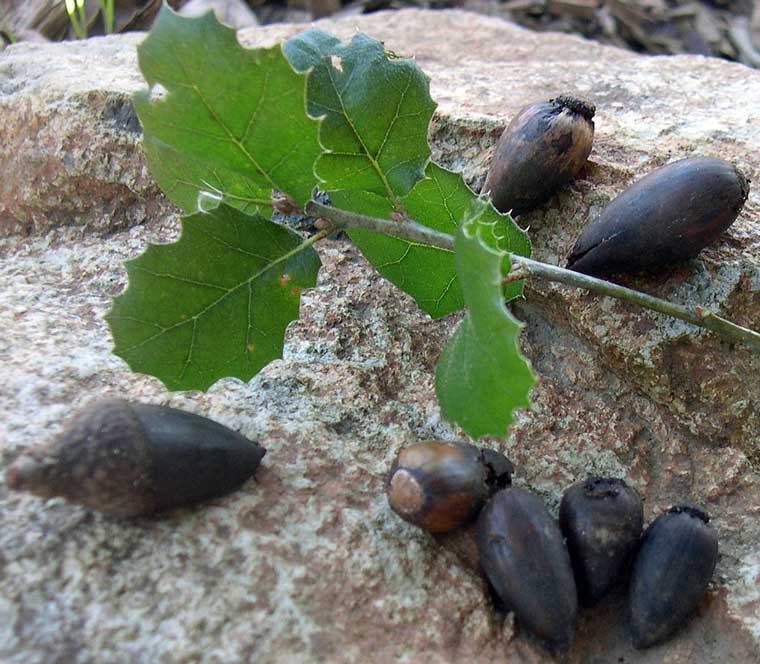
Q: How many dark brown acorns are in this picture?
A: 7